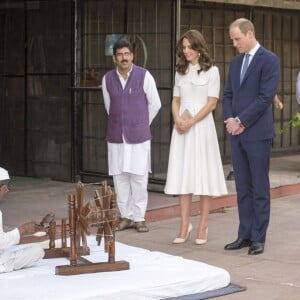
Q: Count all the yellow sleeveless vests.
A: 0